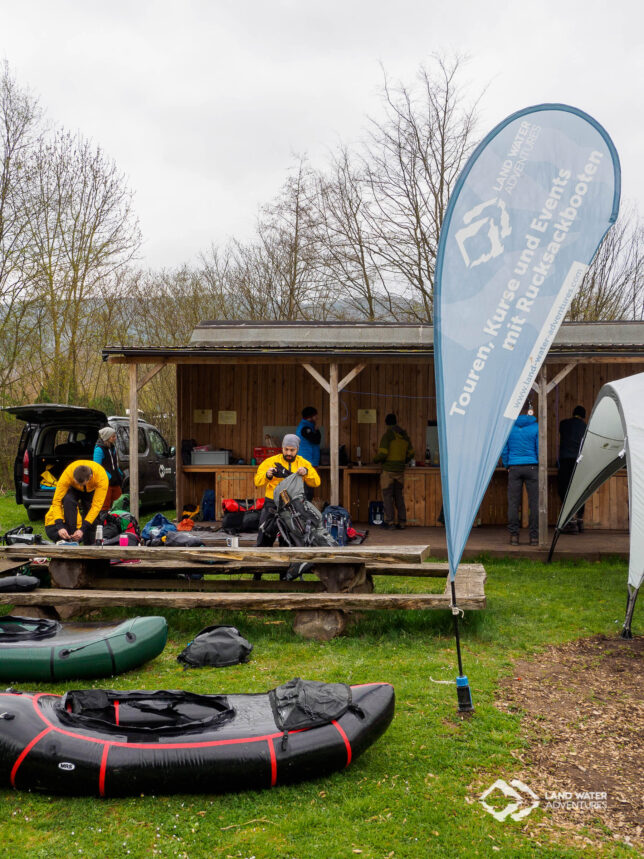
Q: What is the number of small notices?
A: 3